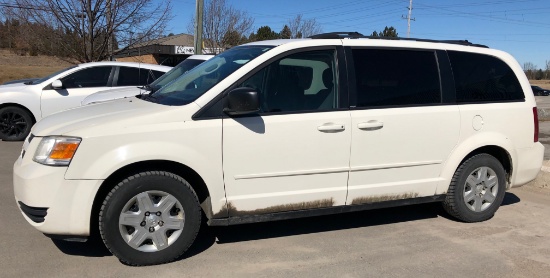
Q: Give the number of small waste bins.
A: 0